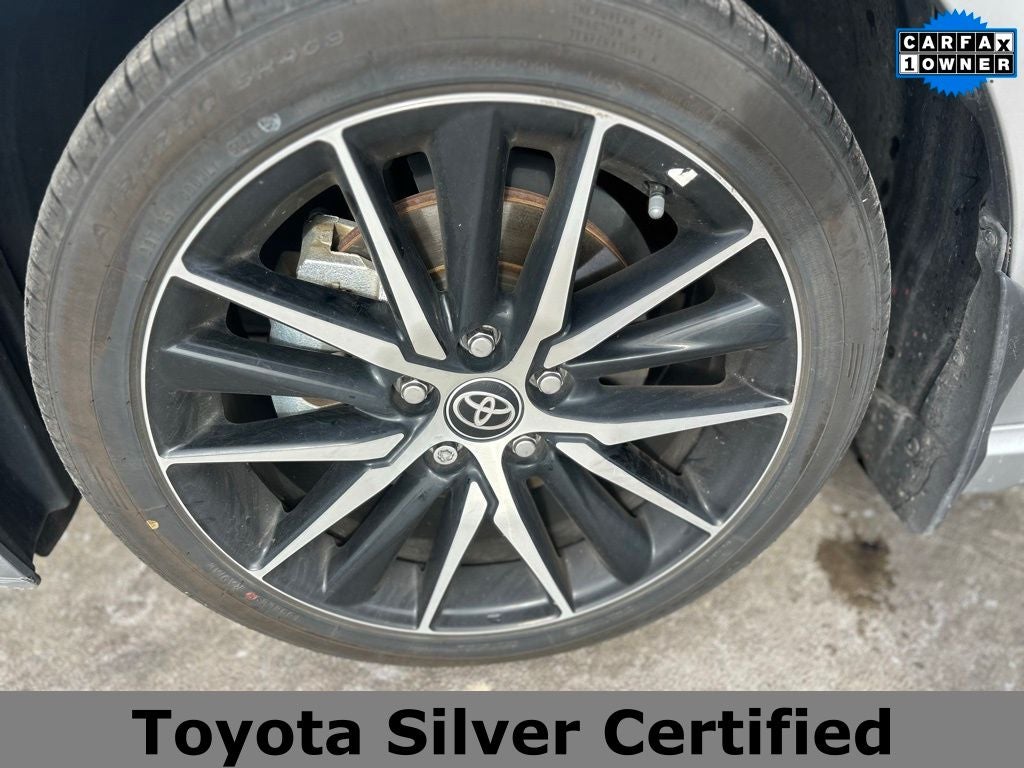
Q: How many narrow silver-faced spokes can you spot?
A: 10